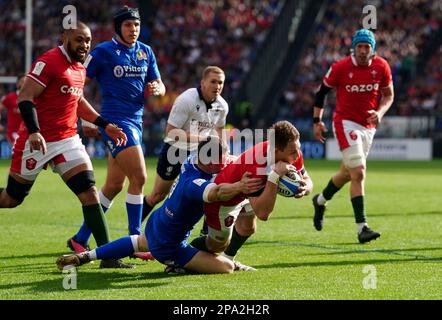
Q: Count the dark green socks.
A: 5